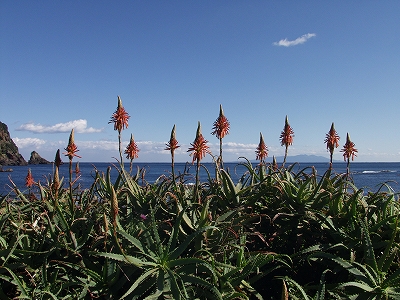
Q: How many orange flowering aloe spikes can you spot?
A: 11